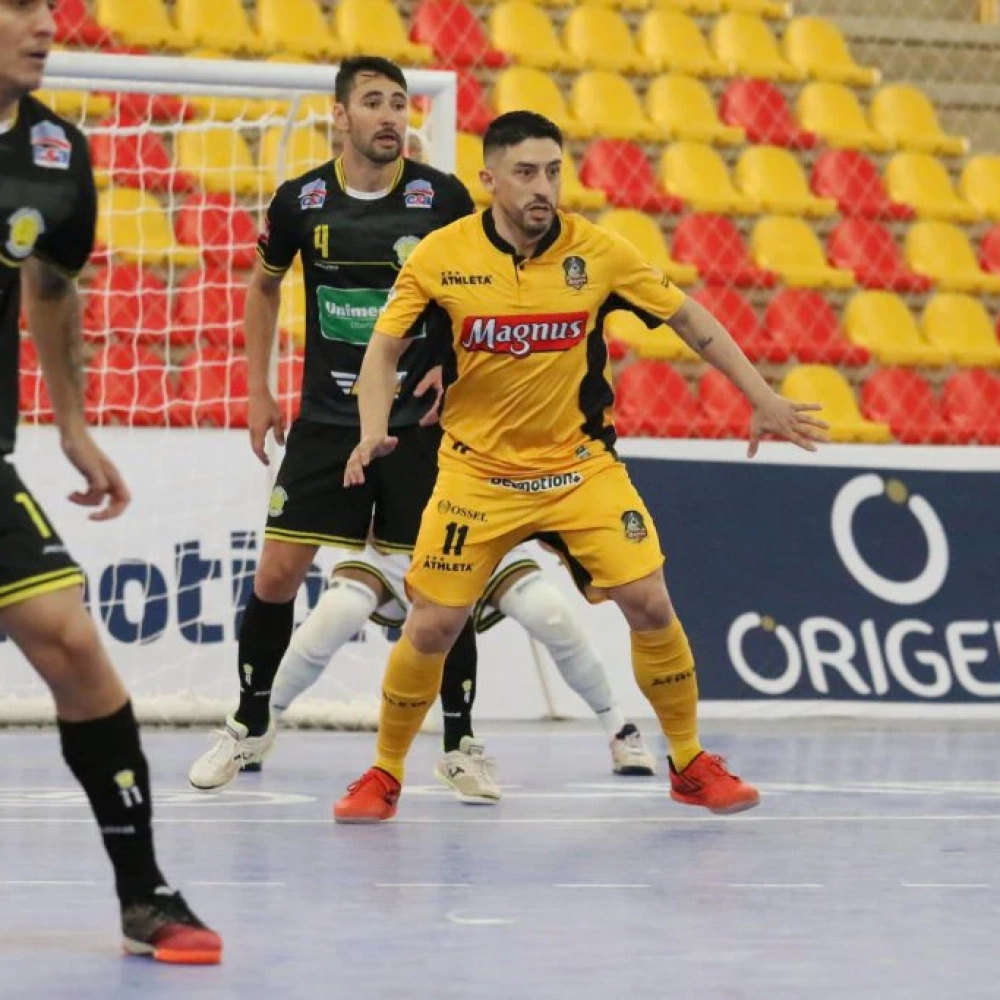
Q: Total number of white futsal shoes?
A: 3